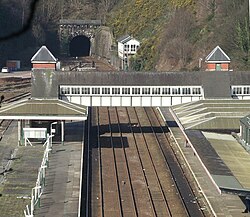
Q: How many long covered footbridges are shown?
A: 1